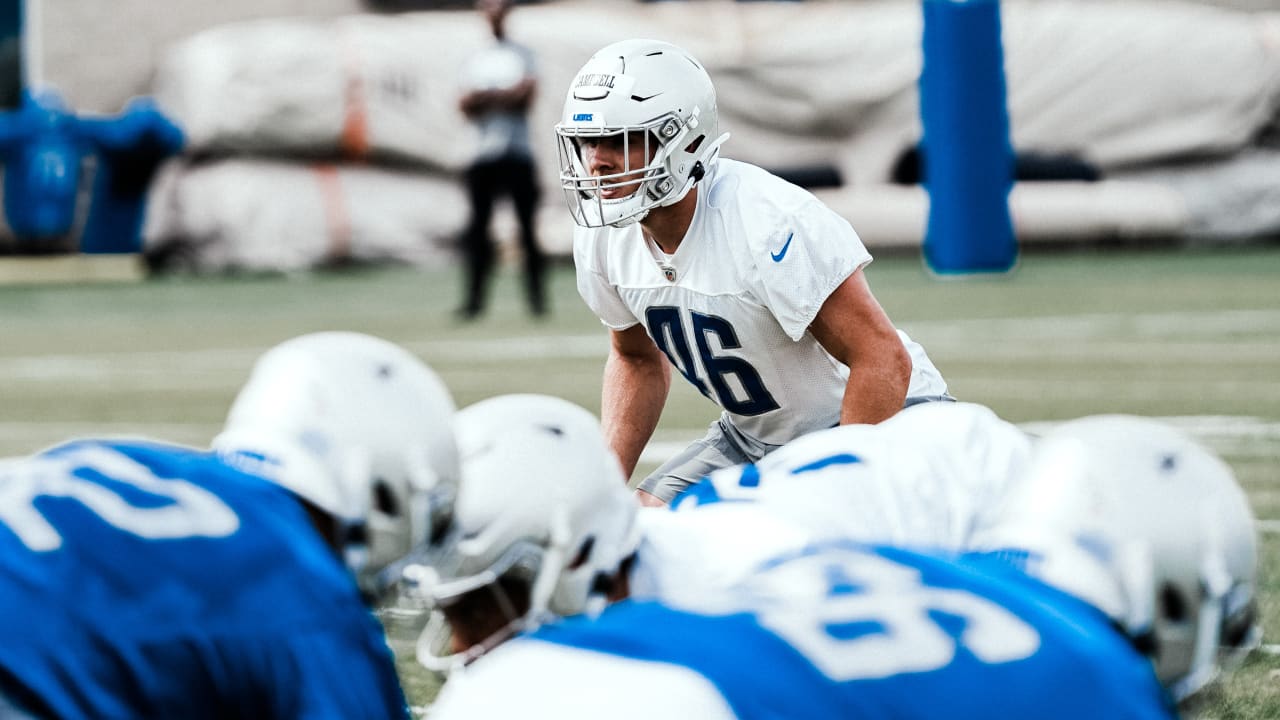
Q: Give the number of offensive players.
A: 2